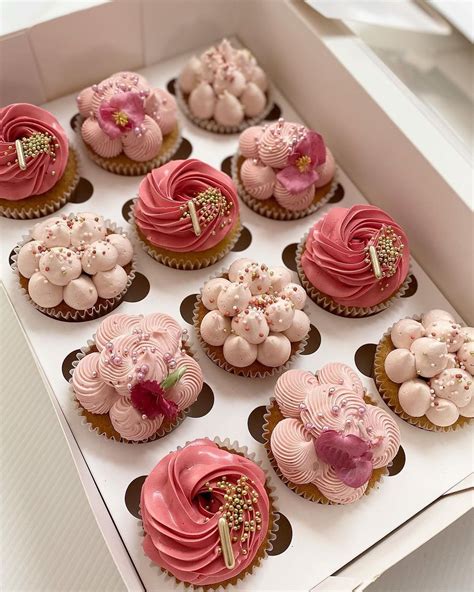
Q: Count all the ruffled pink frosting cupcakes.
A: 4